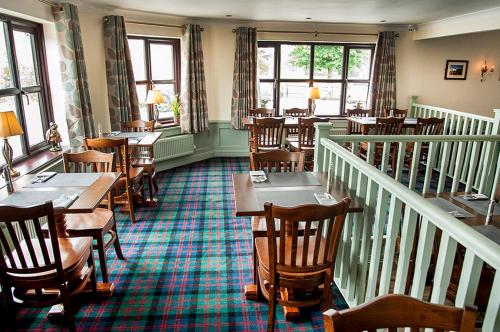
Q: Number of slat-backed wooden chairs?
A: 15